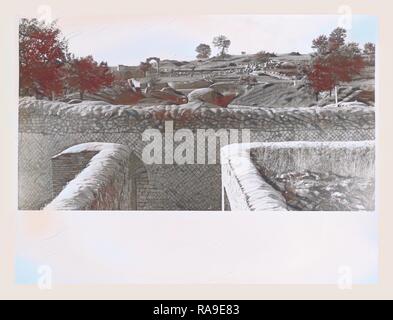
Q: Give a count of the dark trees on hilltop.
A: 2